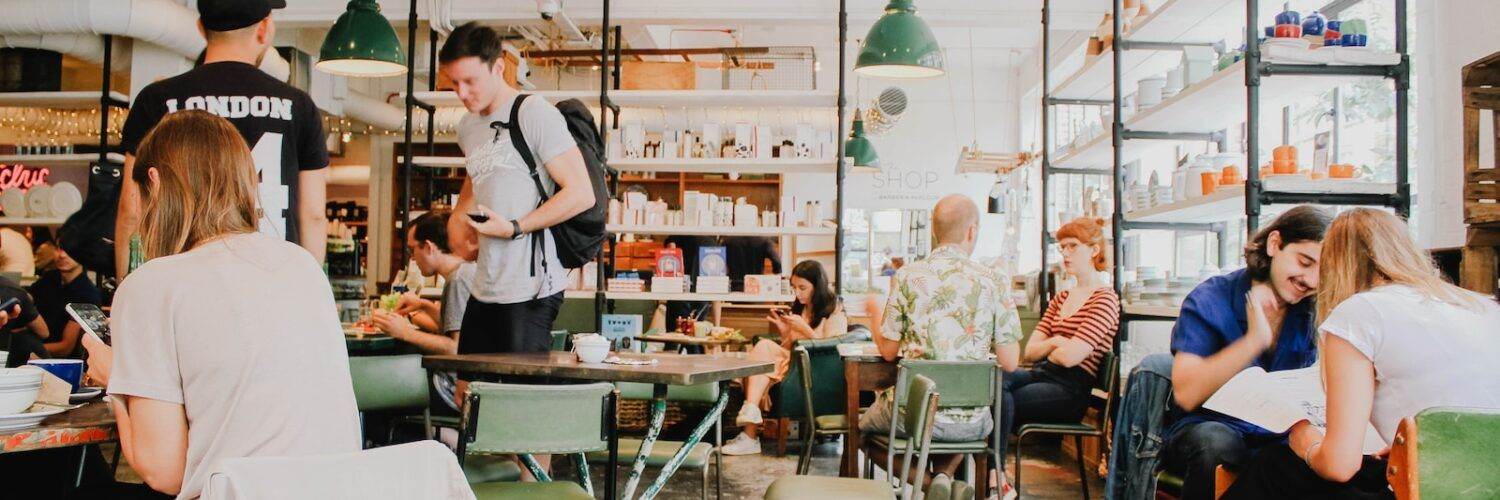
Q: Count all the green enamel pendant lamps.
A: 3